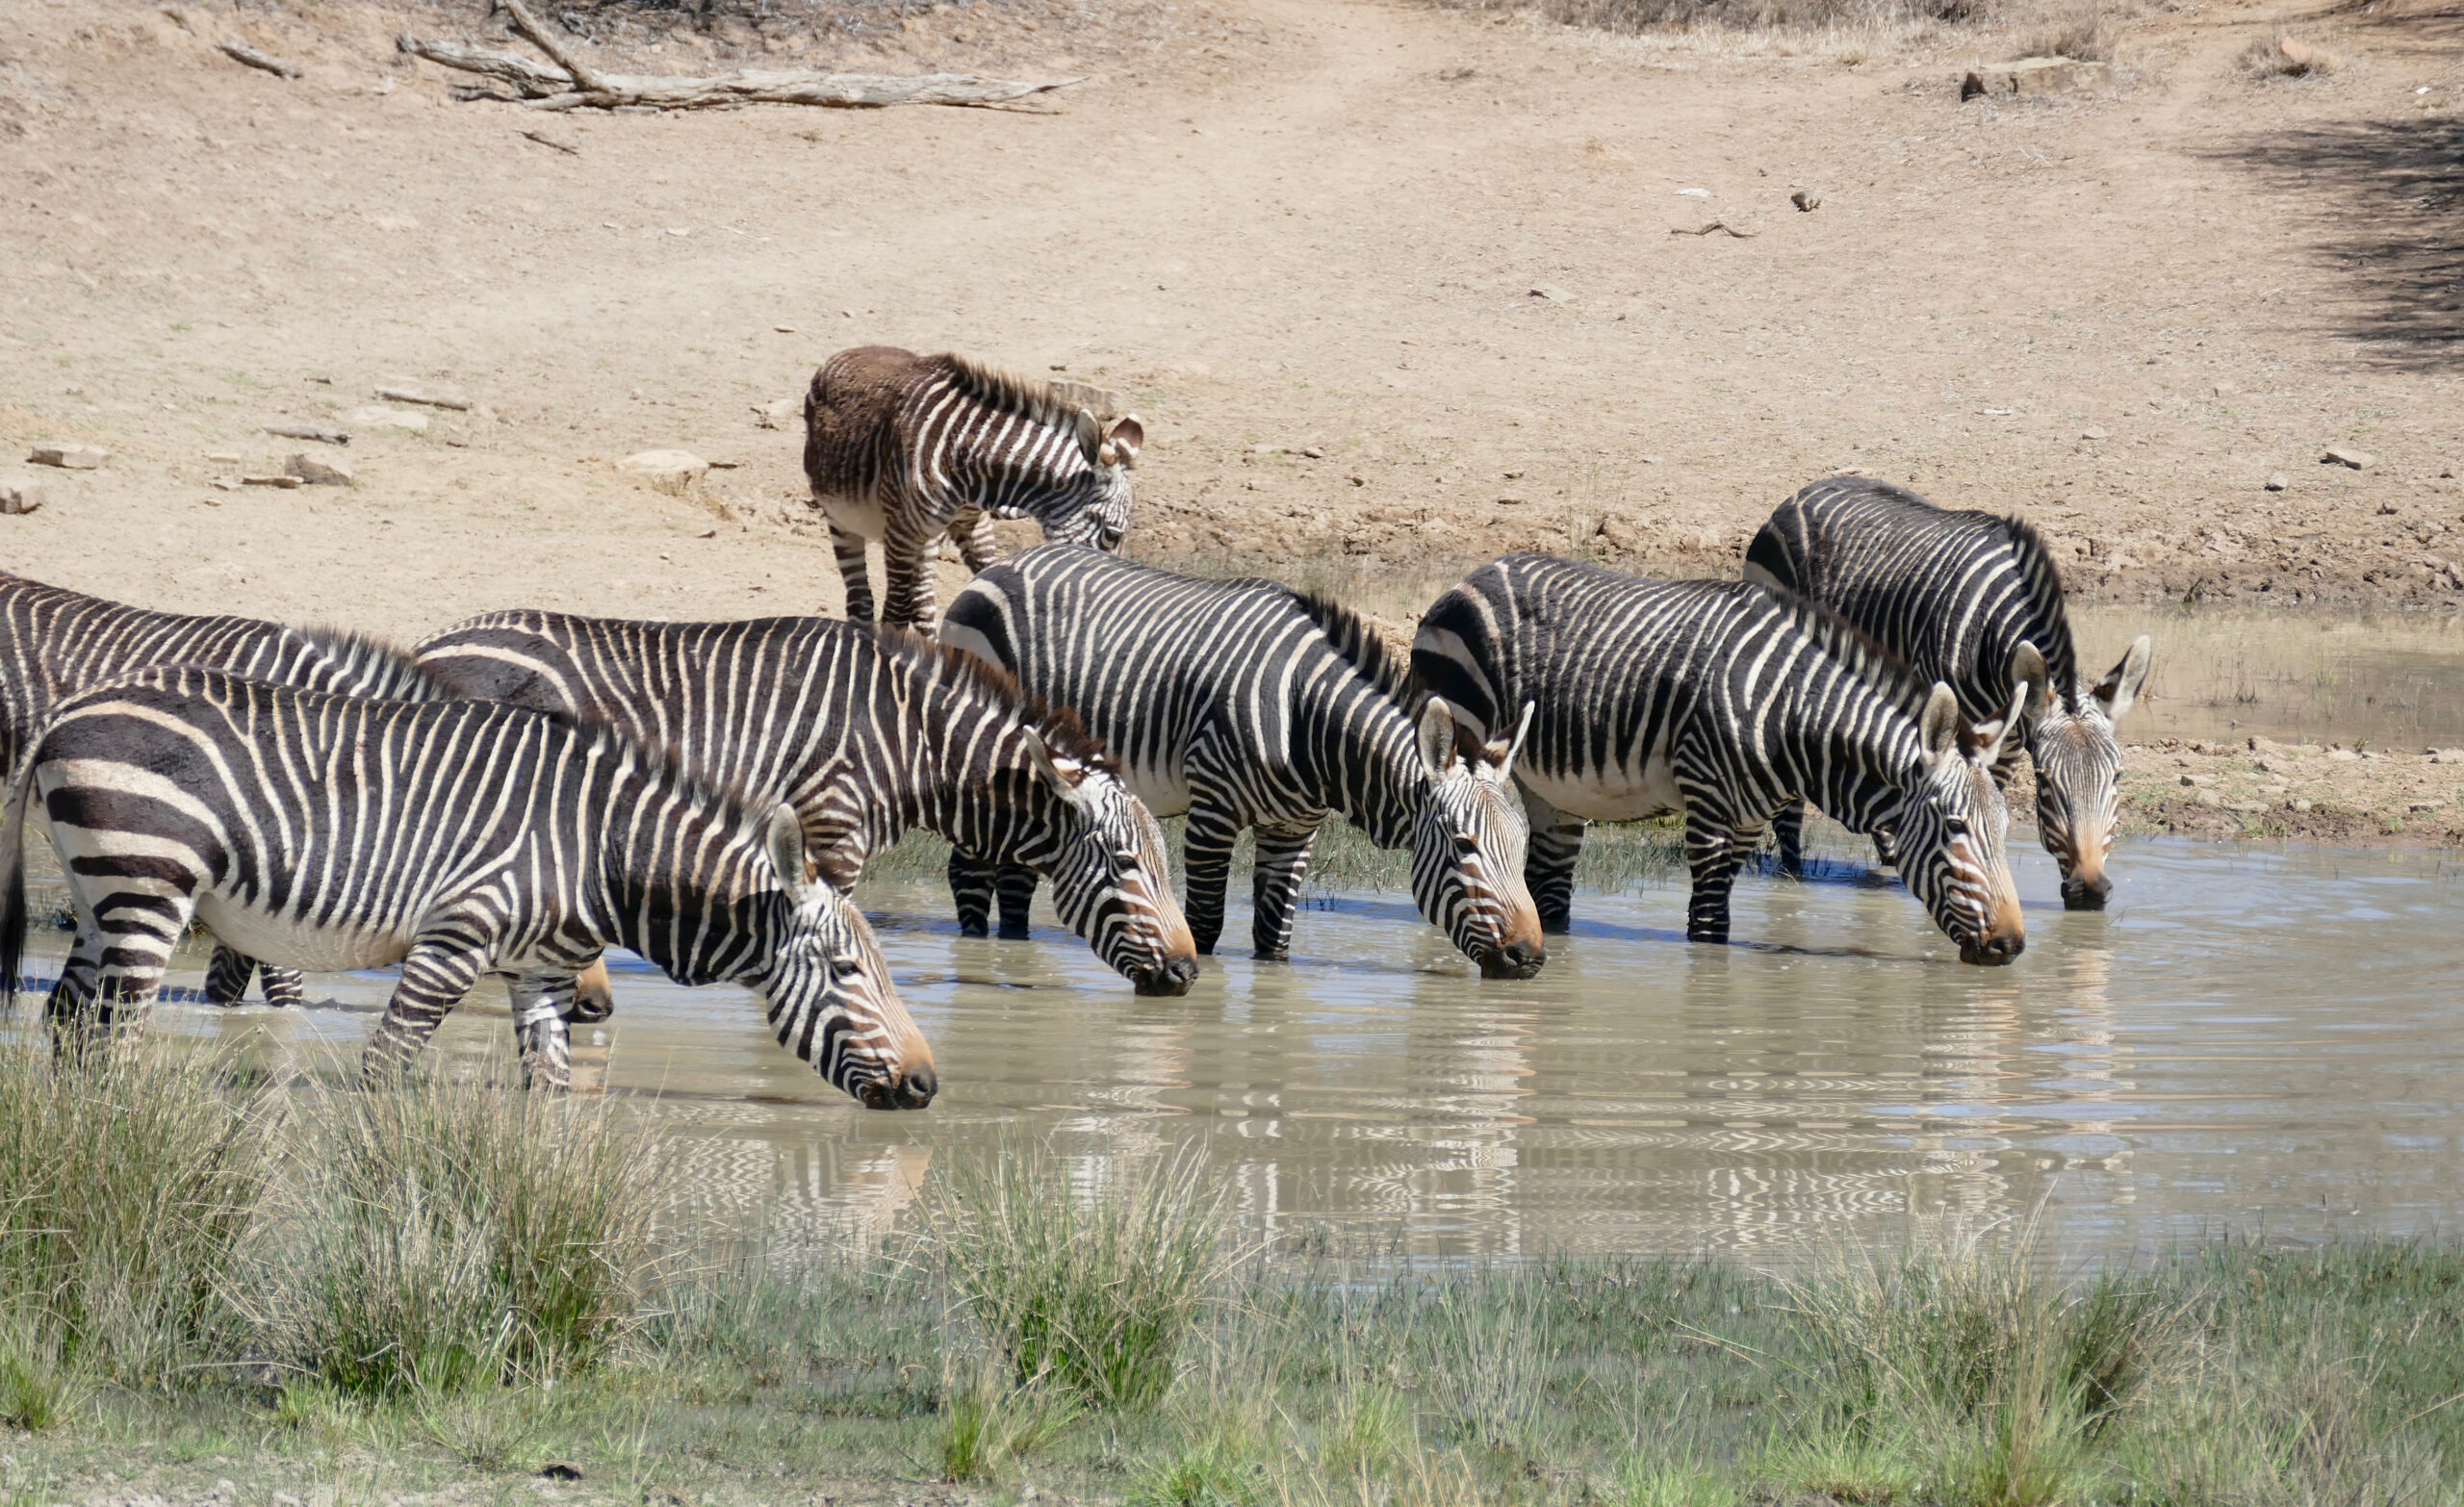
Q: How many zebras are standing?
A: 7